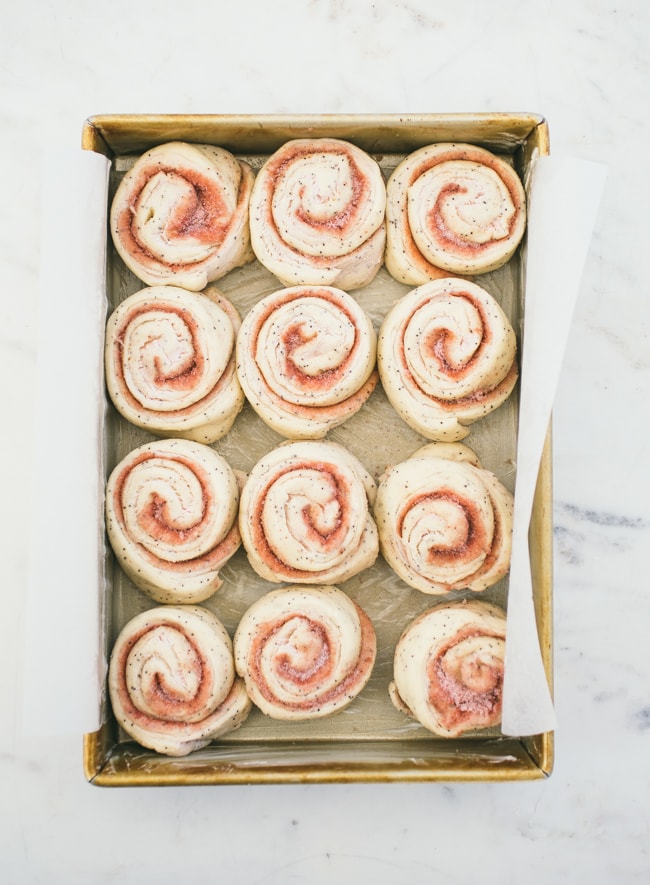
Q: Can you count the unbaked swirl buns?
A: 12